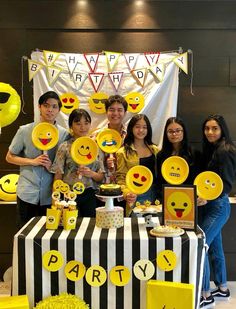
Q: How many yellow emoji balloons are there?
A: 2